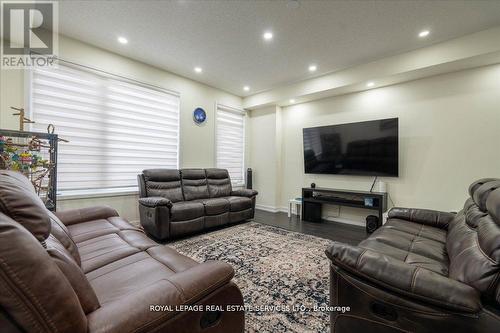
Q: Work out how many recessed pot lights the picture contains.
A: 8